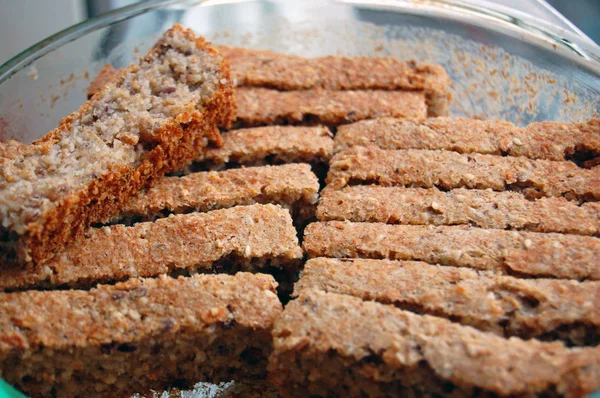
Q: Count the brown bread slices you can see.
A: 13